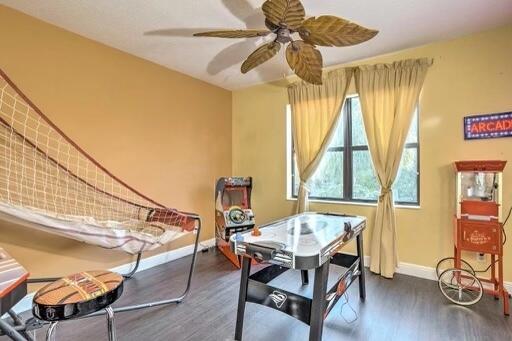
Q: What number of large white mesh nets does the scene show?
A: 1